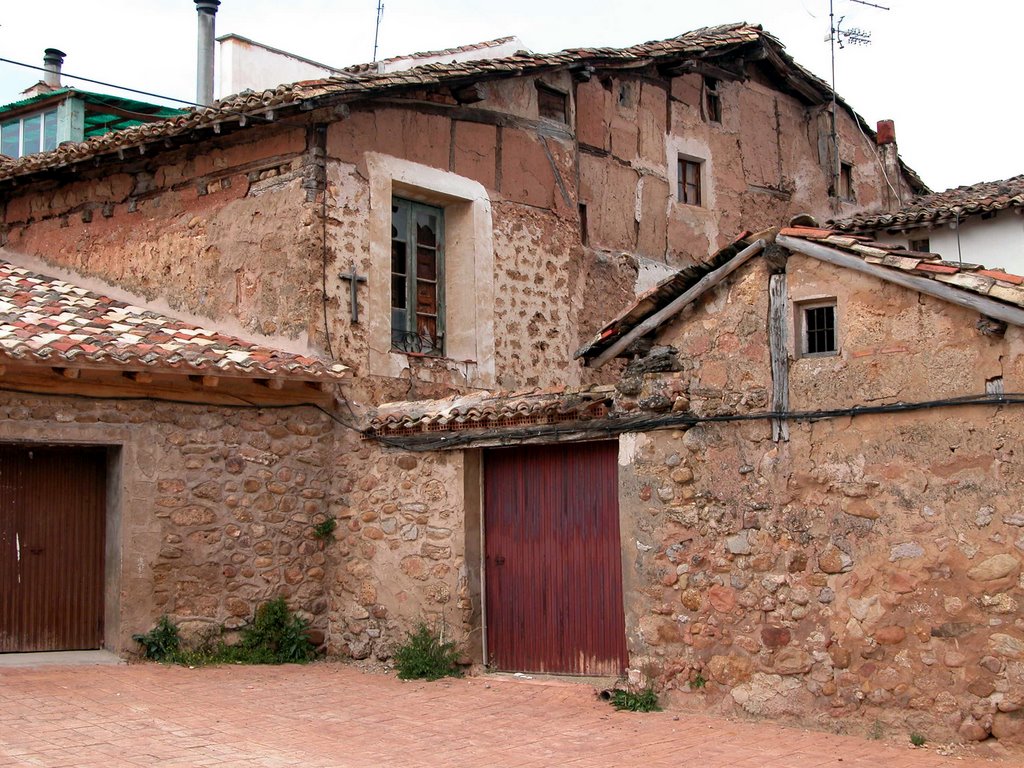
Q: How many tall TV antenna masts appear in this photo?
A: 2